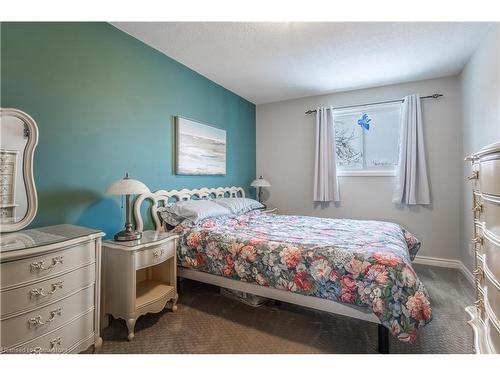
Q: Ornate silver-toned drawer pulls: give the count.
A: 5